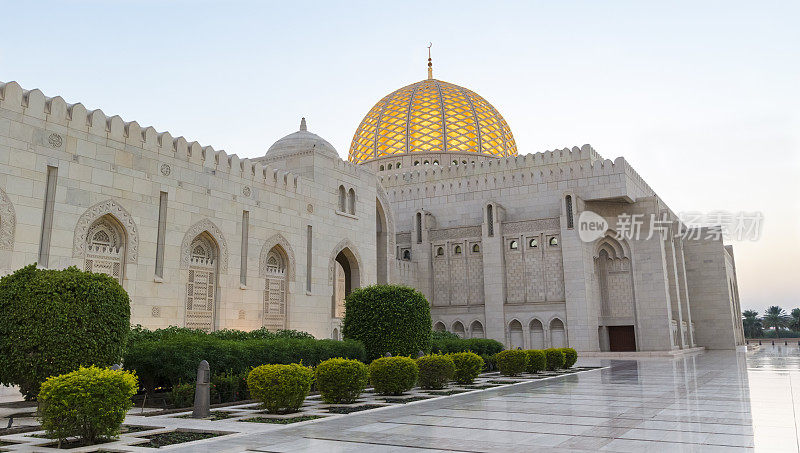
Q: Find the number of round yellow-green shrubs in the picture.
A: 10